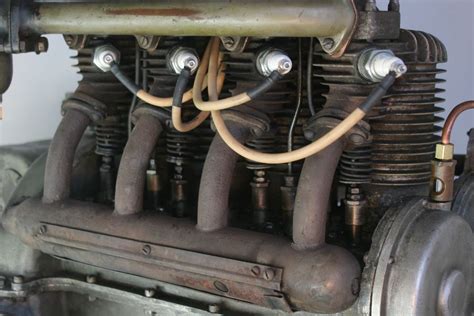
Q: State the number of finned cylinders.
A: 4